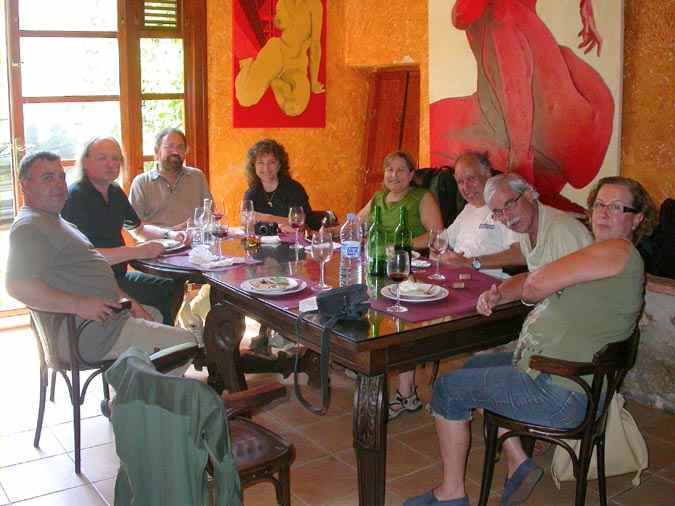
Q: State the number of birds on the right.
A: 0